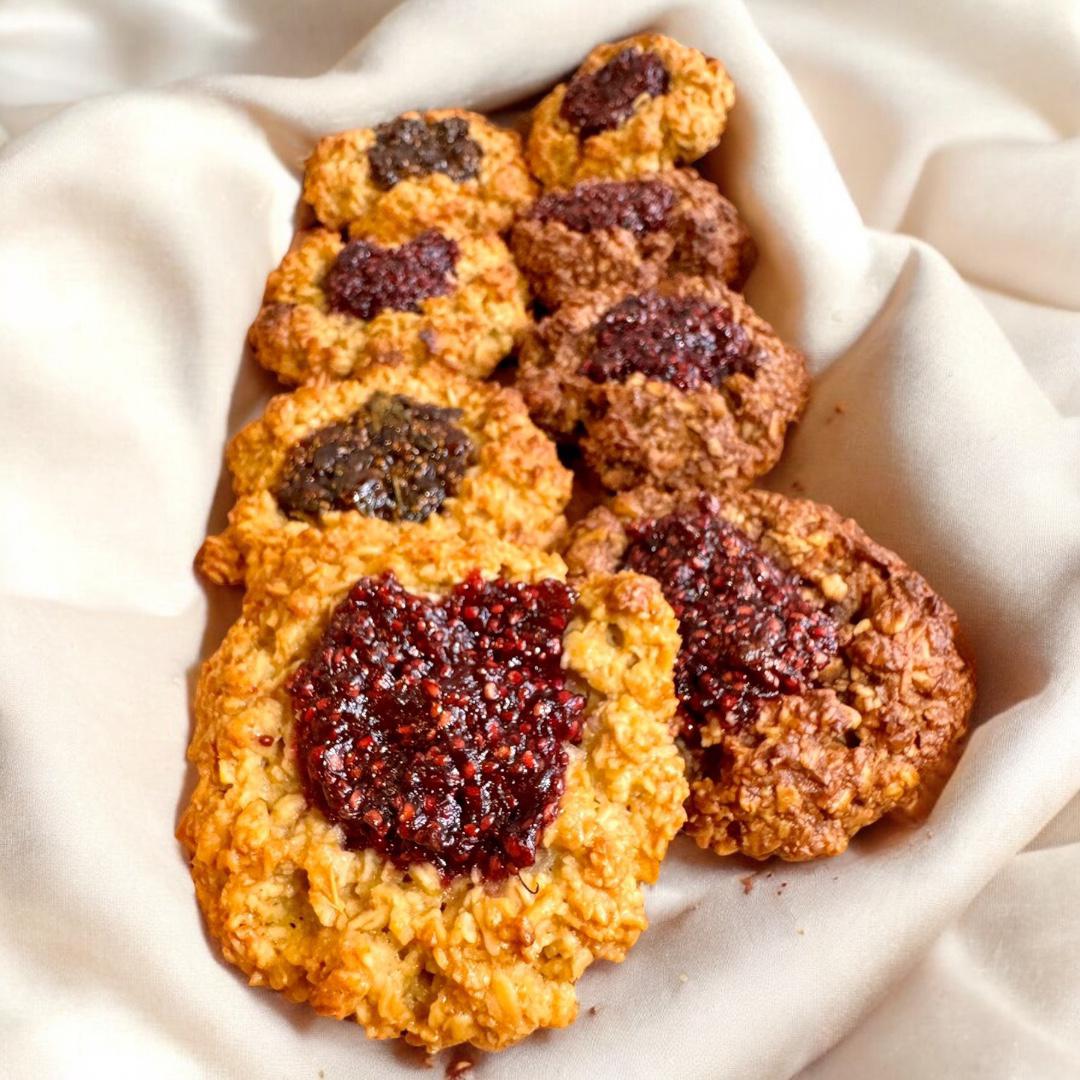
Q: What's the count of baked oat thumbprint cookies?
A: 8